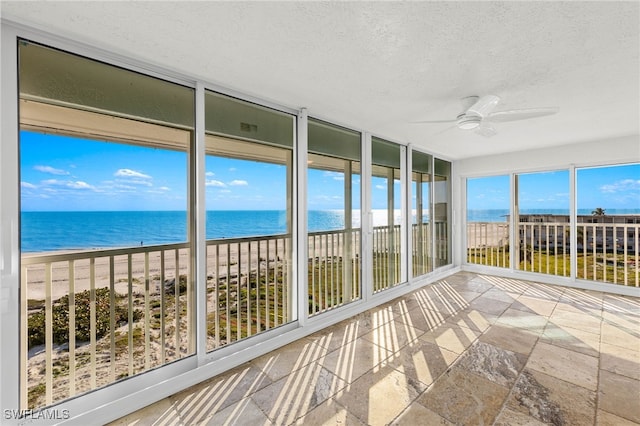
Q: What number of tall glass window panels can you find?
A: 9